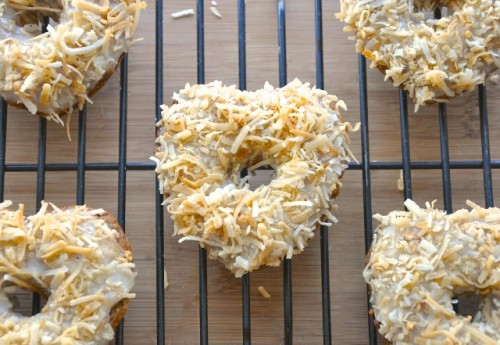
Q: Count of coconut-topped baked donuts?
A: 5